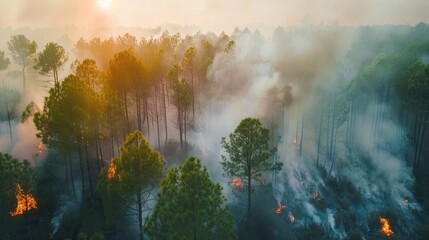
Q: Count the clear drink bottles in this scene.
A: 0